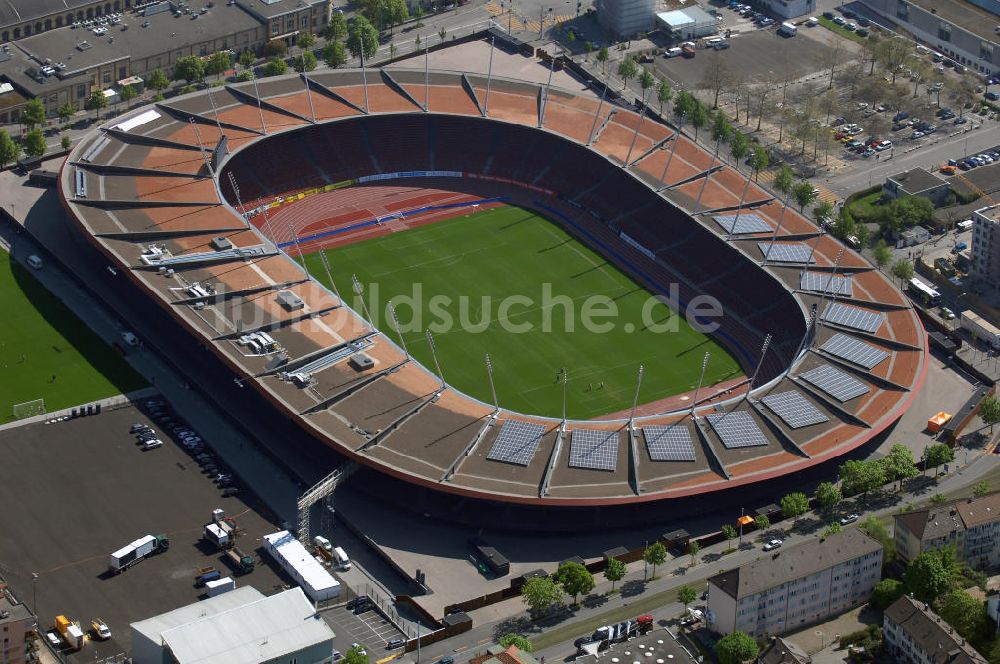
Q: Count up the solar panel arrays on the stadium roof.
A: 11